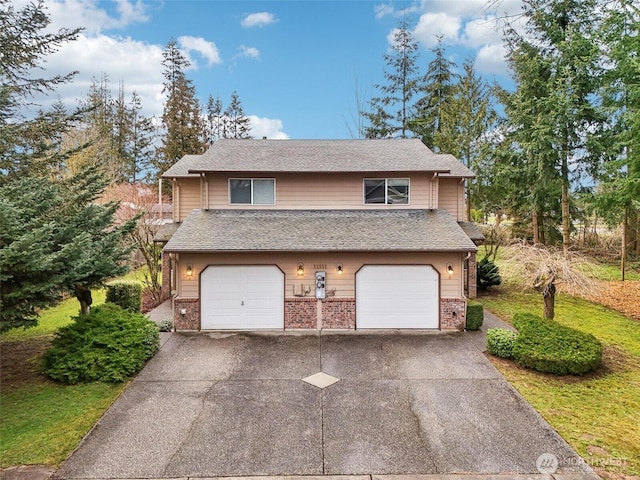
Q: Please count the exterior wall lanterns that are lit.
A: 4